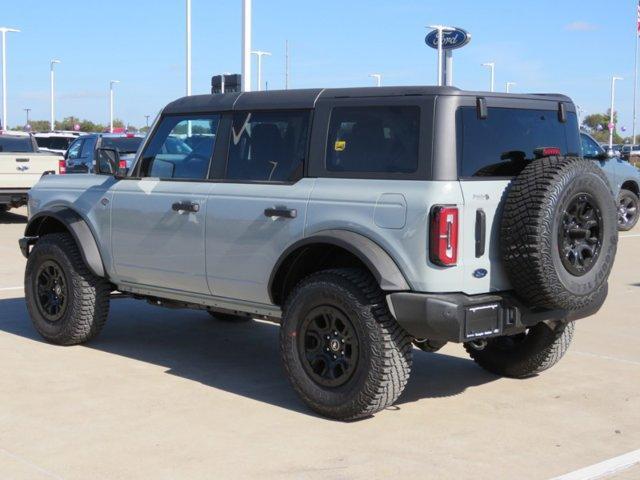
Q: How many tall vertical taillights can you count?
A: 1